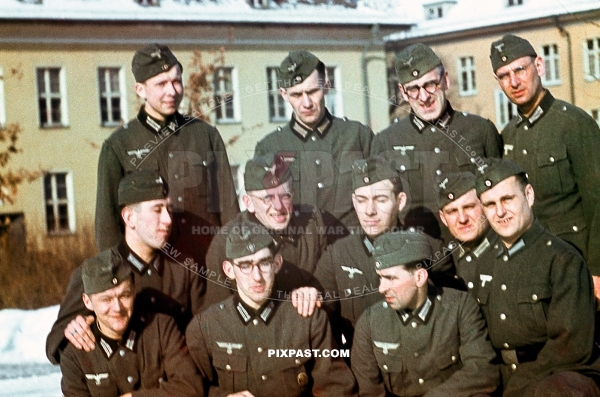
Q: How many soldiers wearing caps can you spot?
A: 12